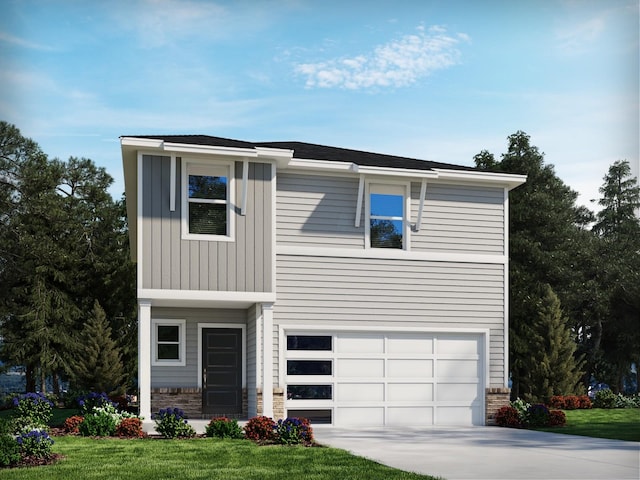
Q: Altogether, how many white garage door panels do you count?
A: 12